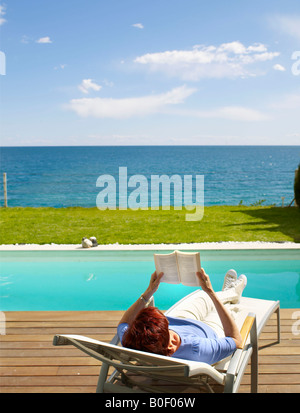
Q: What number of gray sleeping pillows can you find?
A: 0